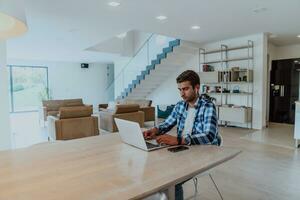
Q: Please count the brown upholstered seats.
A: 4